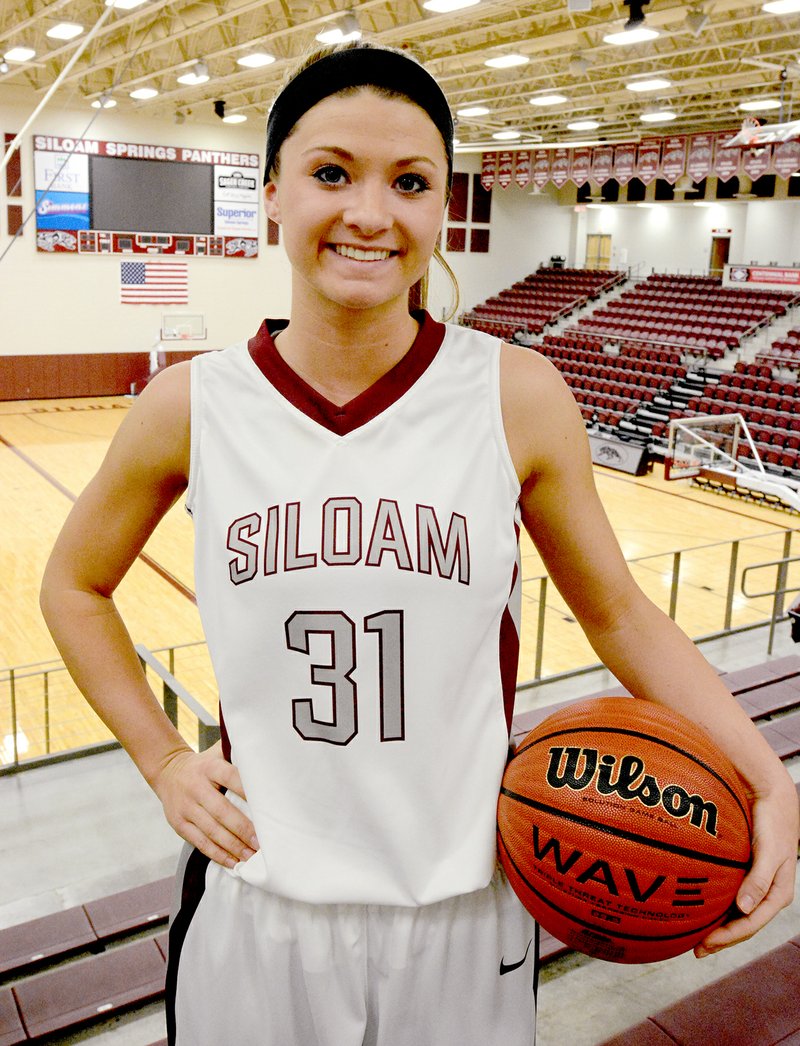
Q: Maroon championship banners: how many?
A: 14